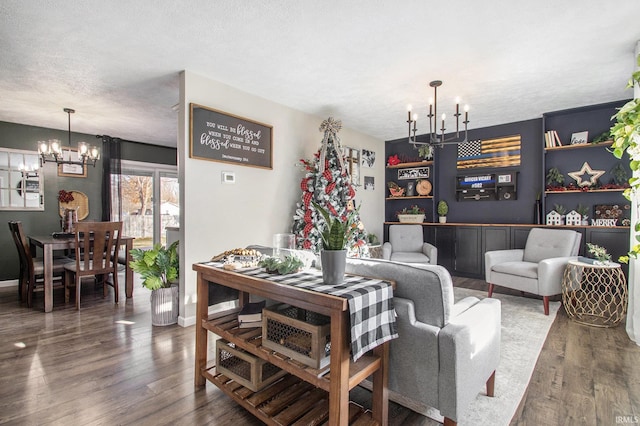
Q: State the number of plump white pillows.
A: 0